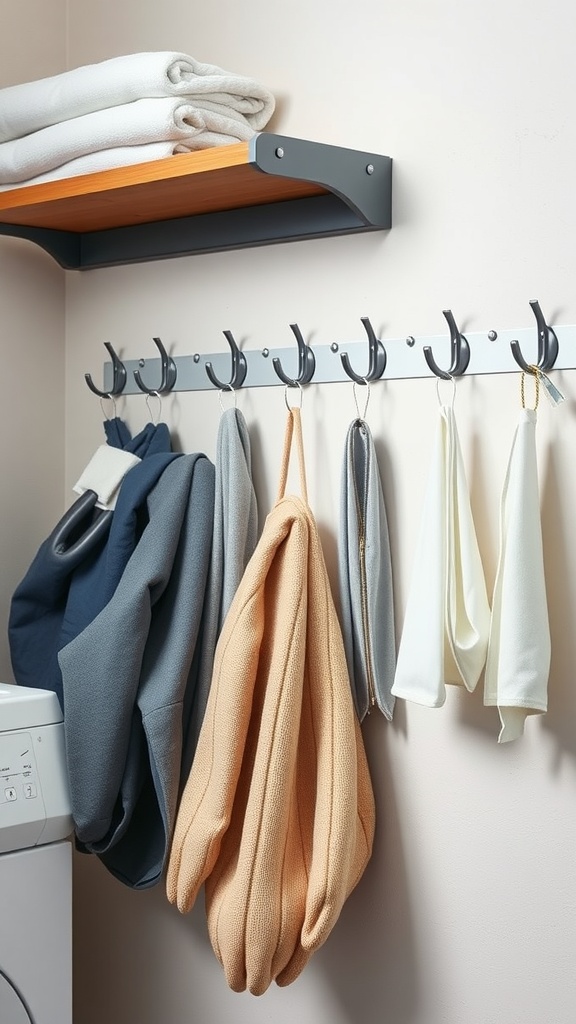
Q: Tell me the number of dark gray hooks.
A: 7